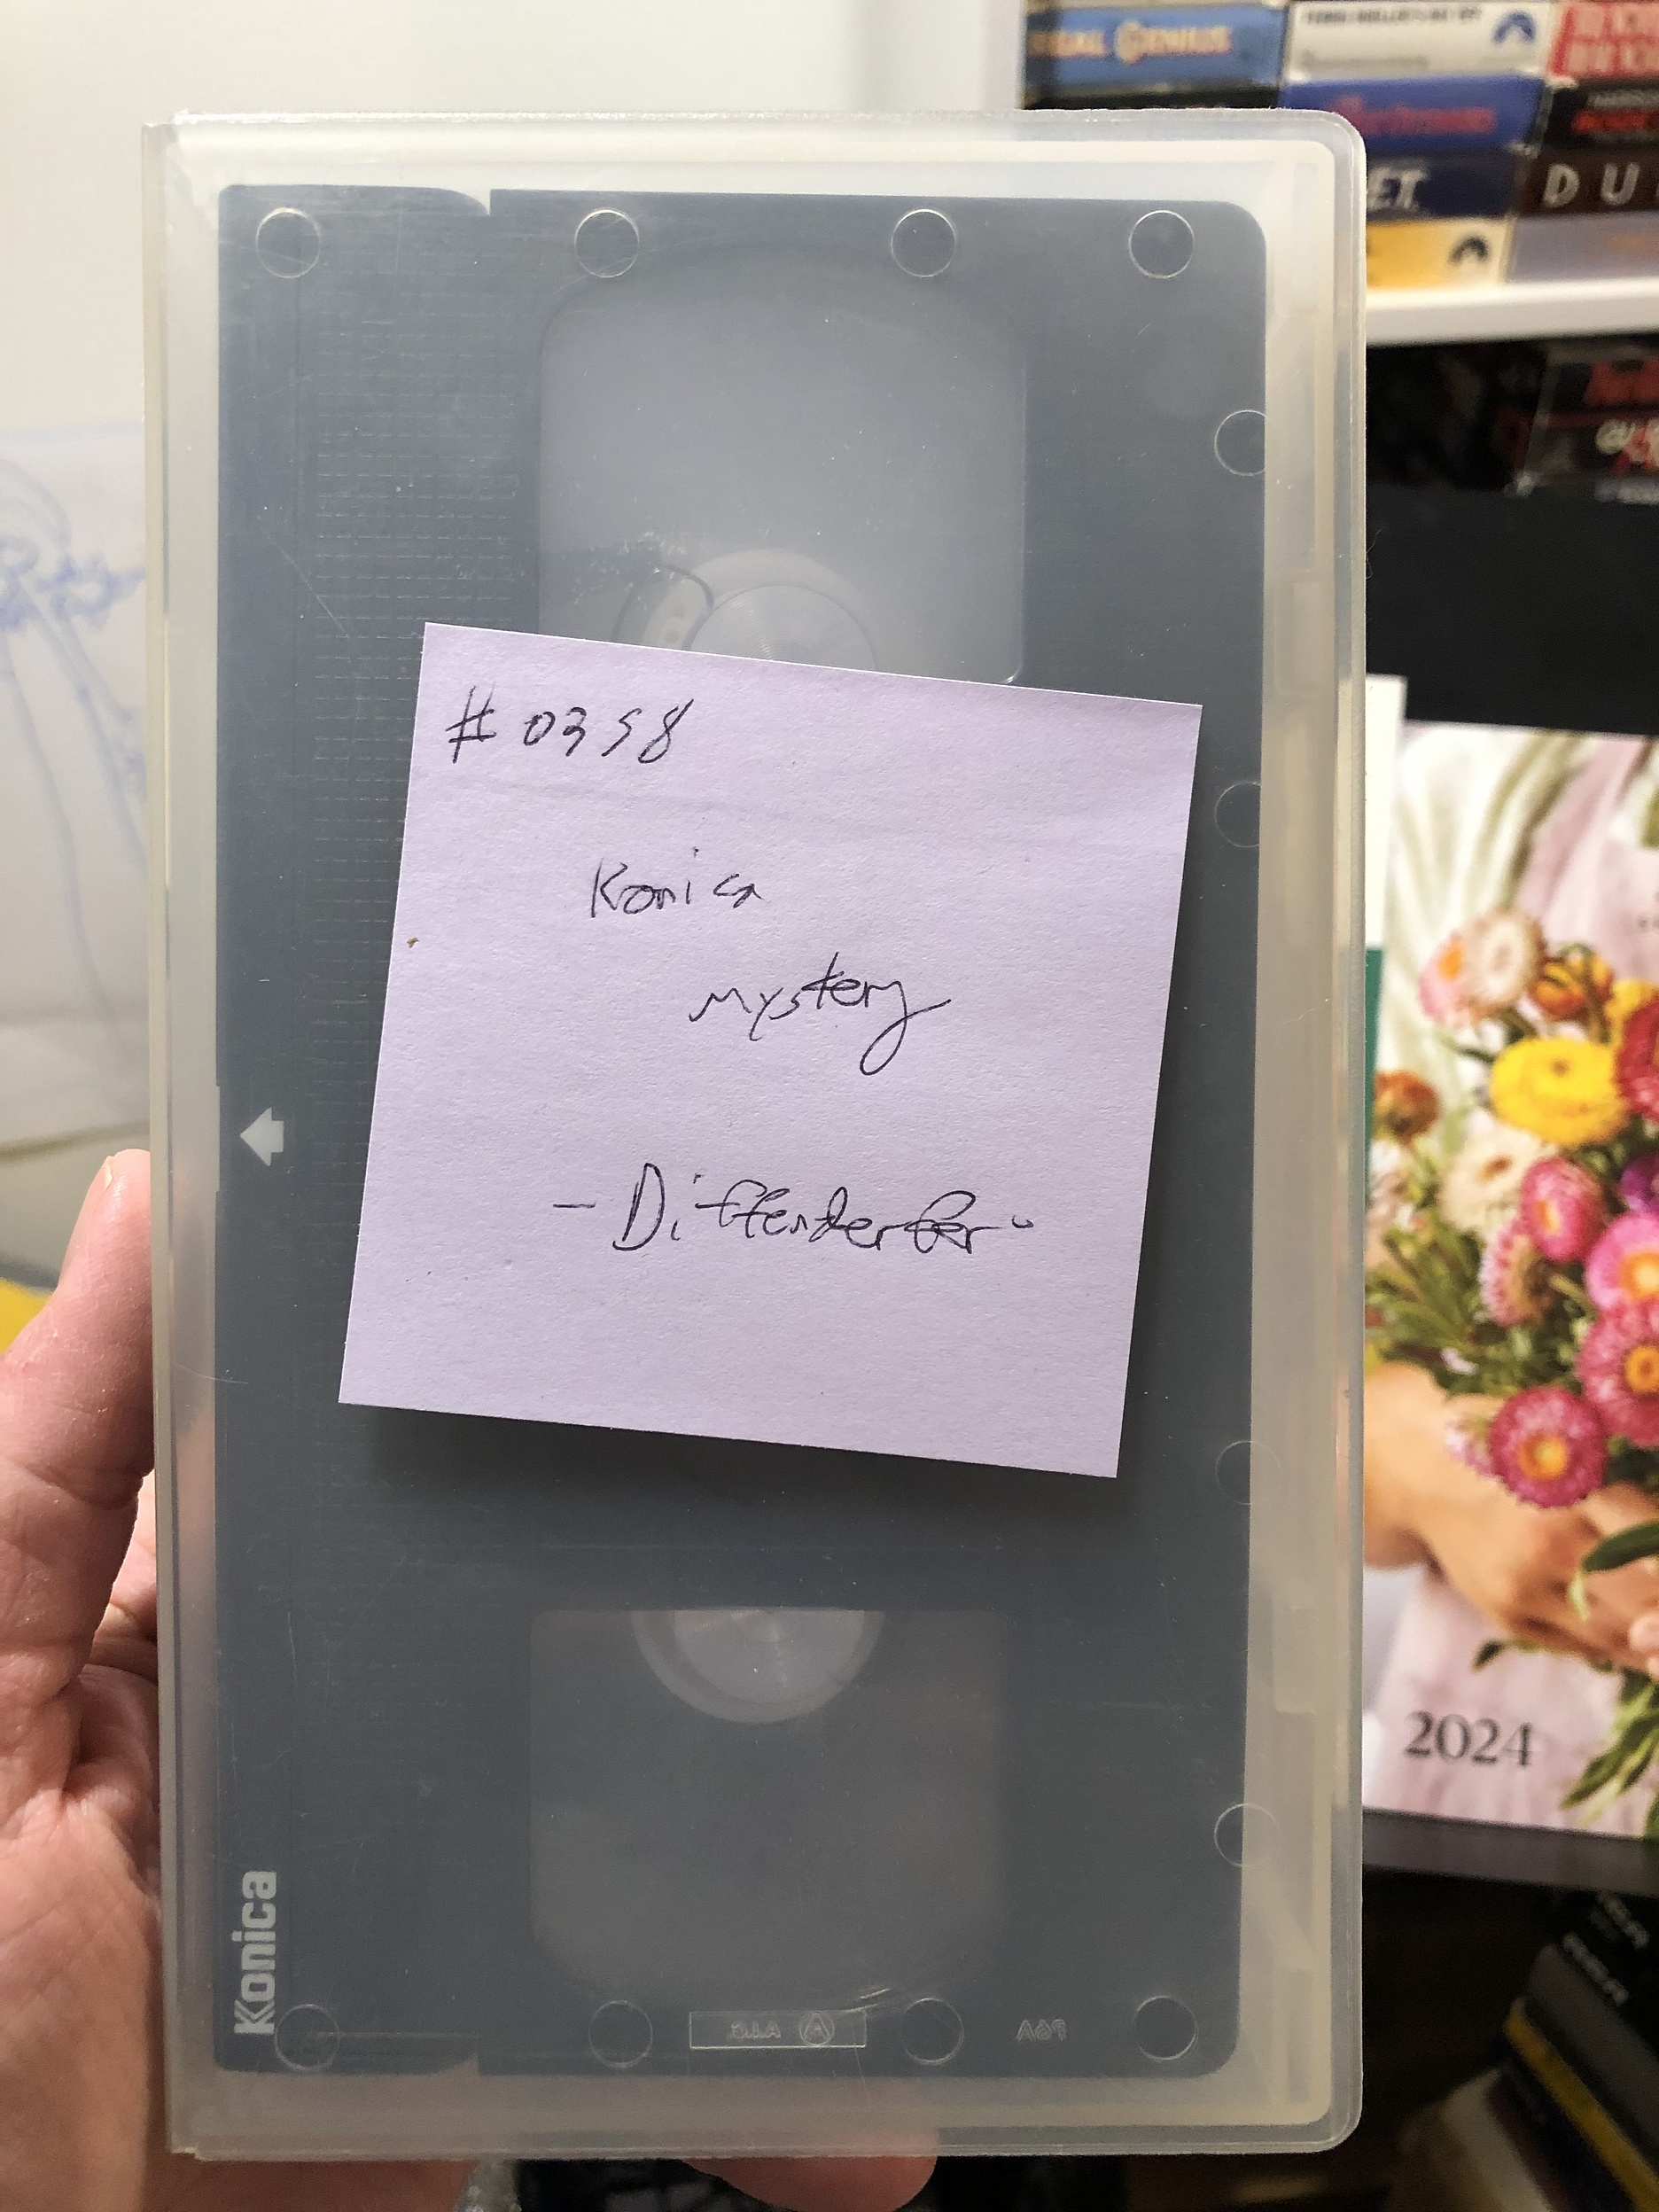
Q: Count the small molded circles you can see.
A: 12